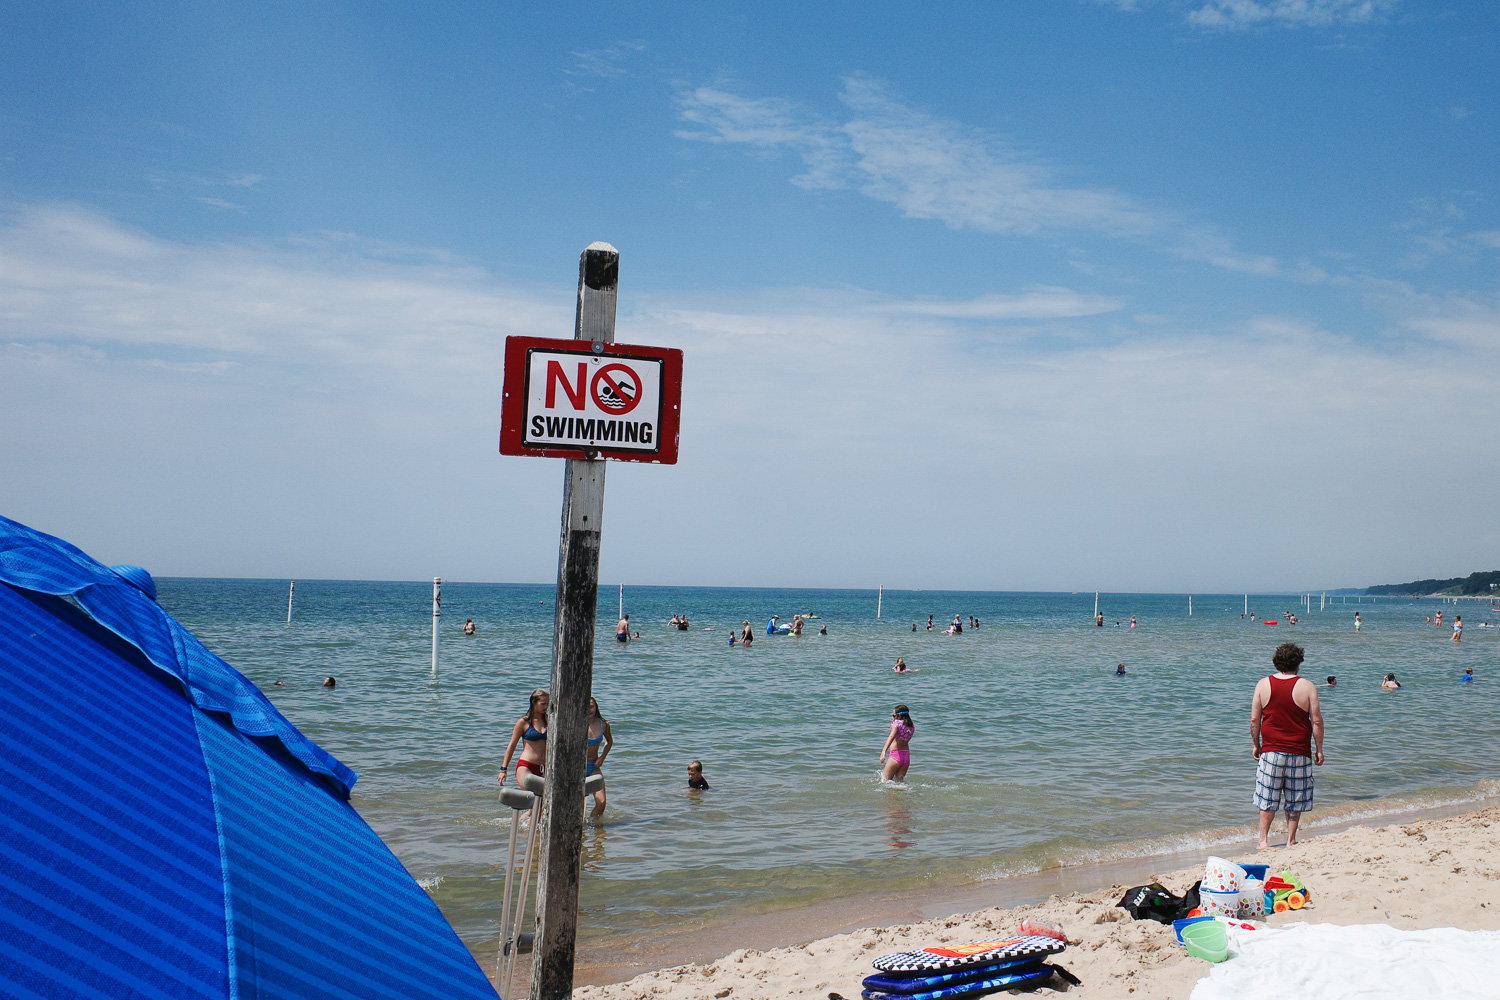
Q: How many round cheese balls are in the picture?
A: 0